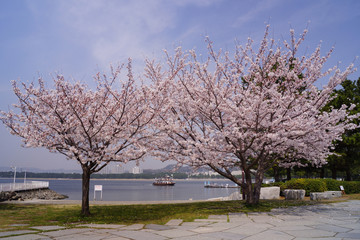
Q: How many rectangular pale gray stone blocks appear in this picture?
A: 3